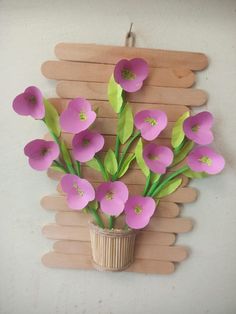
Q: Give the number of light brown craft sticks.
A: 14